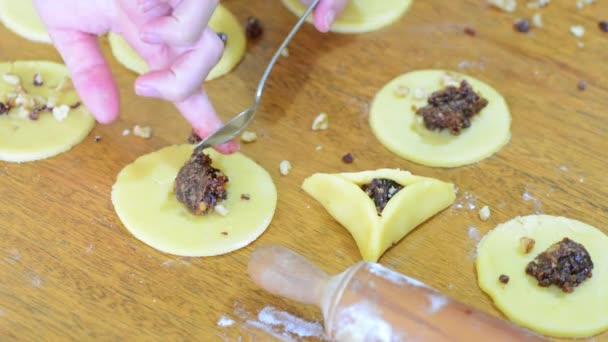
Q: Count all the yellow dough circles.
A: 7